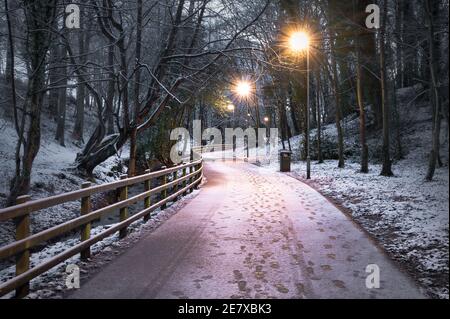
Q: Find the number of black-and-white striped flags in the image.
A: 0